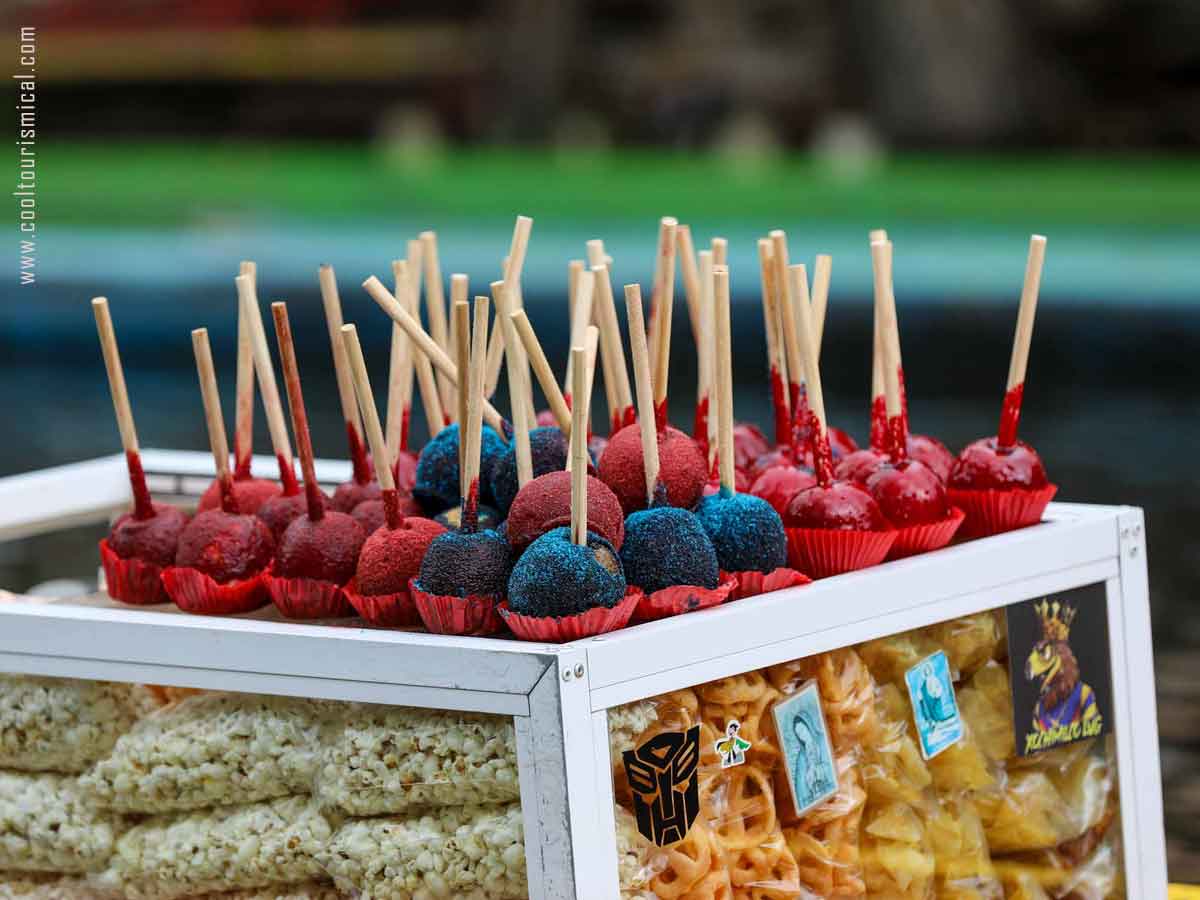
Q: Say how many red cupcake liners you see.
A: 11